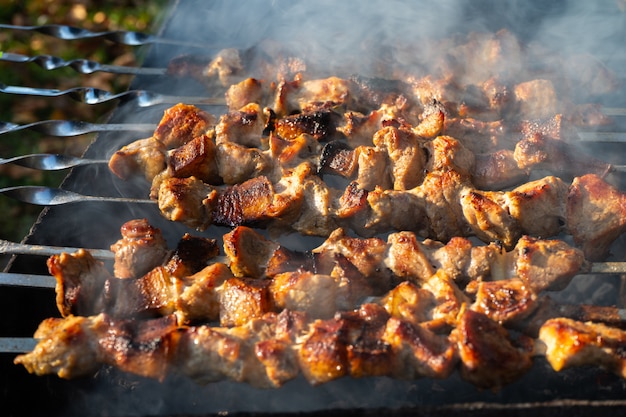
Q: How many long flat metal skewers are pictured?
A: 9